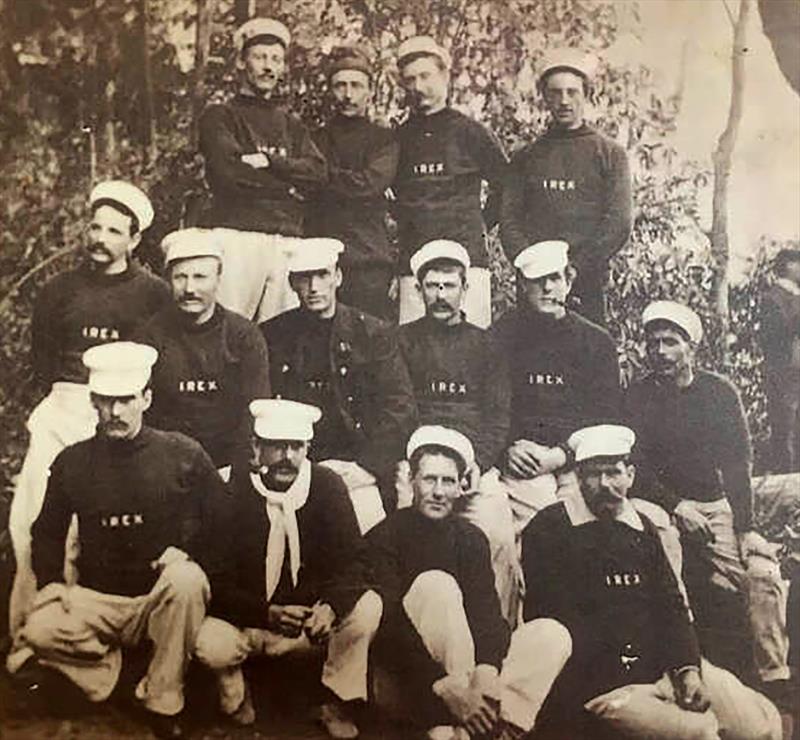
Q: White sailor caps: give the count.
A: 13